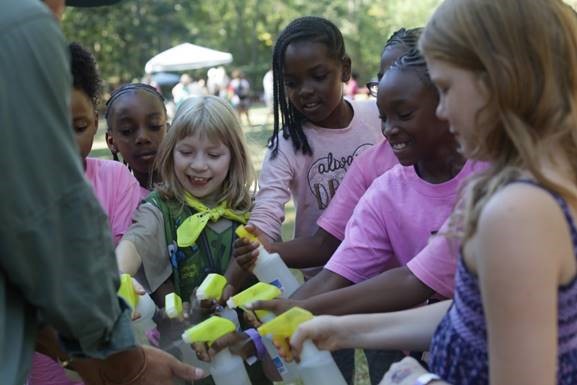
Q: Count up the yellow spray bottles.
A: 7